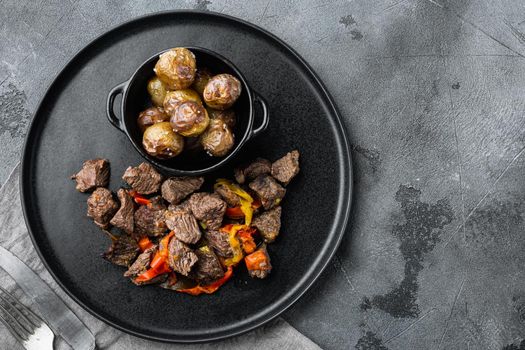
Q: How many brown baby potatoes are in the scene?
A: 10